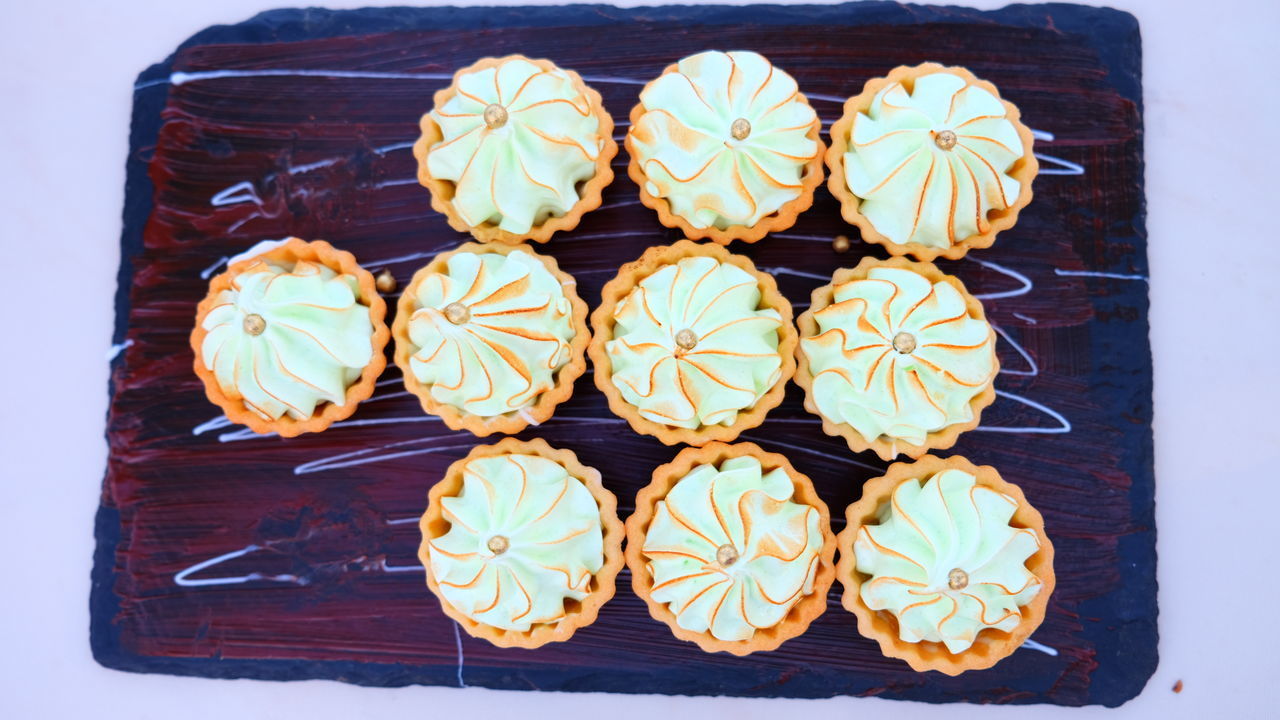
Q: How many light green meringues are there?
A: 10